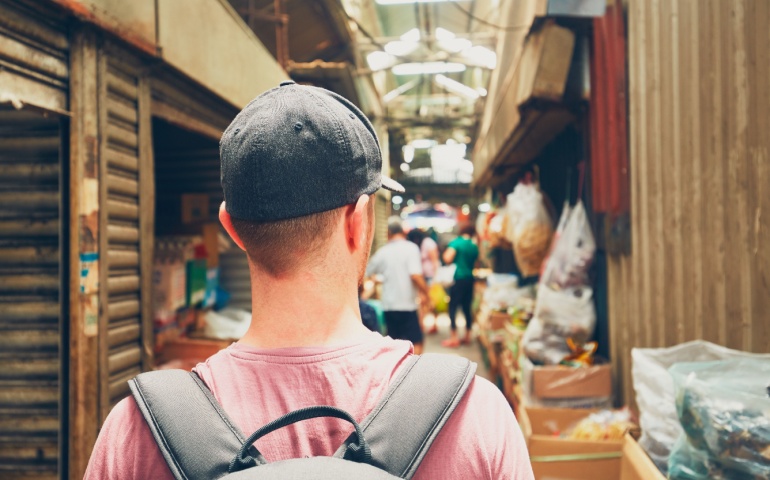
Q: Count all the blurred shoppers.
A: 3